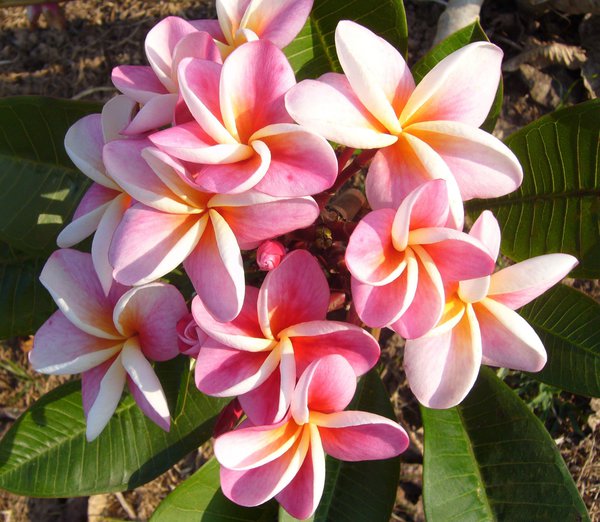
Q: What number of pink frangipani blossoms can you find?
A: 11